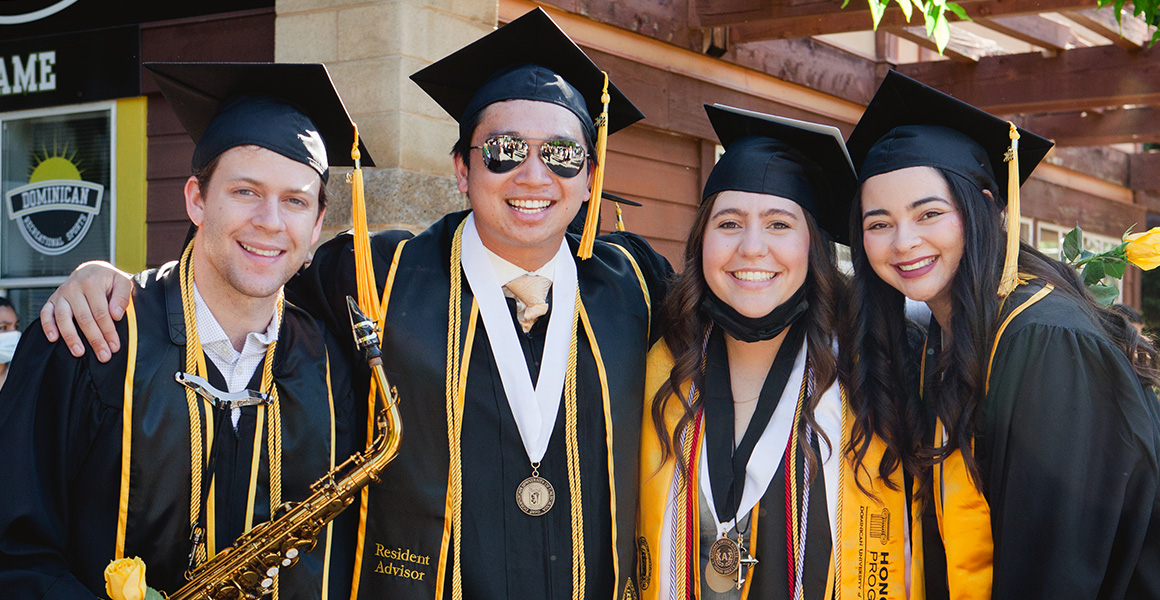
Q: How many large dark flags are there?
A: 0